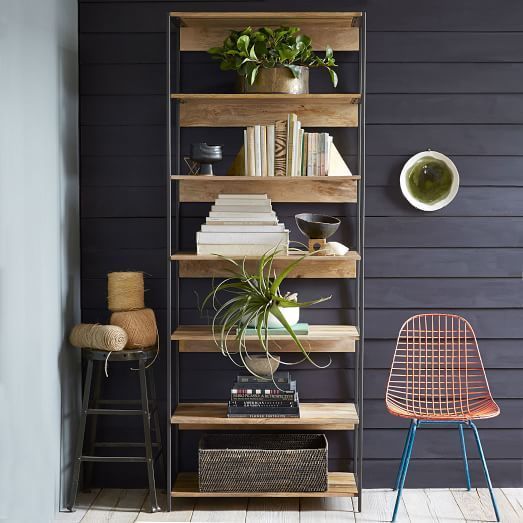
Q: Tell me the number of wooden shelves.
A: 7